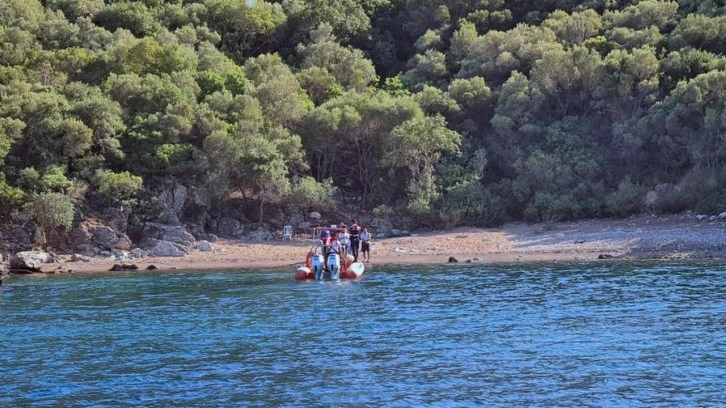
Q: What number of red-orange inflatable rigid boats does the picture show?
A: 1